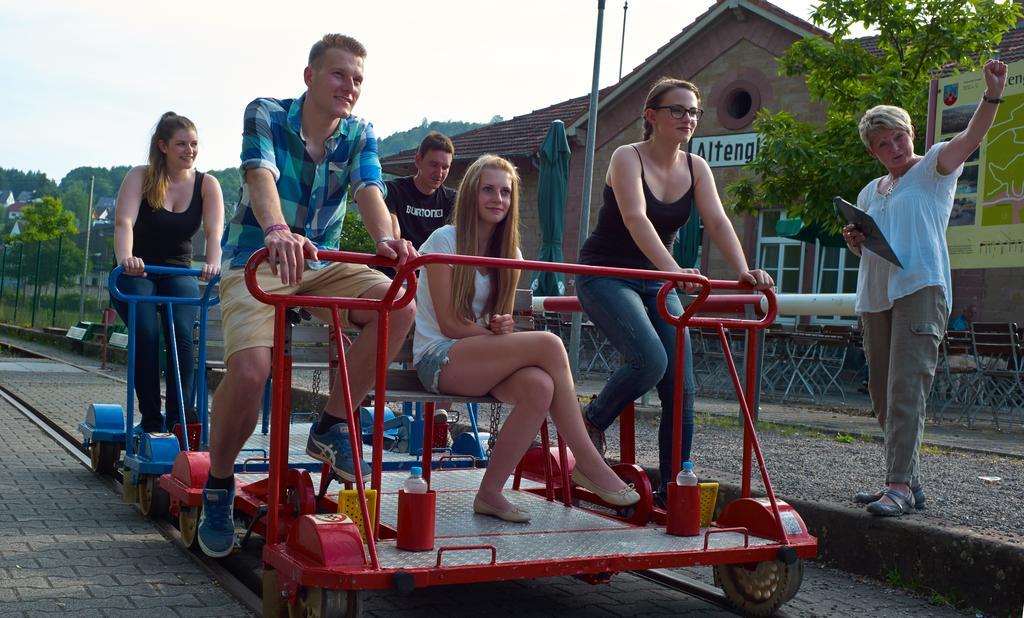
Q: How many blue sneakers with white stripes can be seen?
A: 2